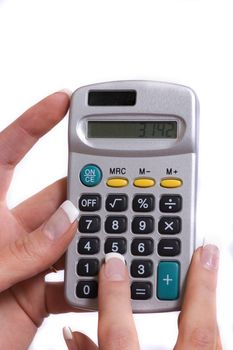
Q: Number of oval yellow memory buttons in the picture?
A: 3